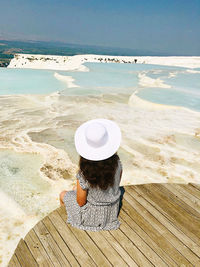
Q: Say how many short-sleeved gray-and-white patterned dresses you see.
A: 1